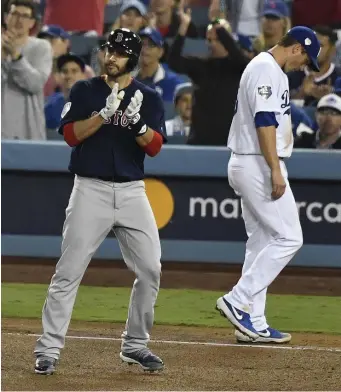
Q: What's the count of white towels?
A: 0